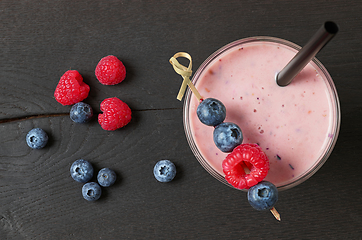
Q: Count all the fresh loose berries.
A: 9